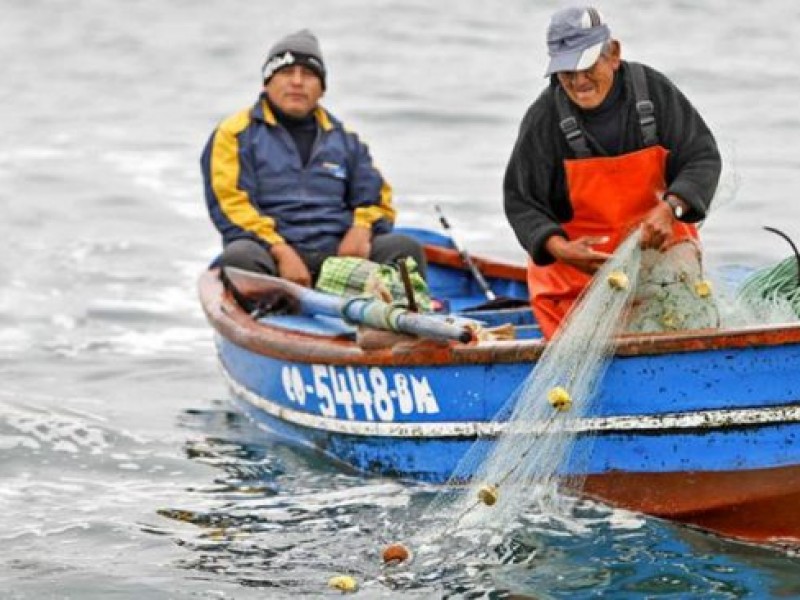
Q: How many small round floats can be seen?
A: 6